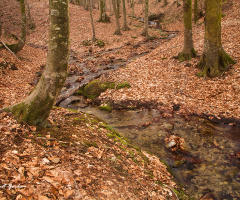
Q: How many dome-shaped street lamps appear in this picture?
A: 0